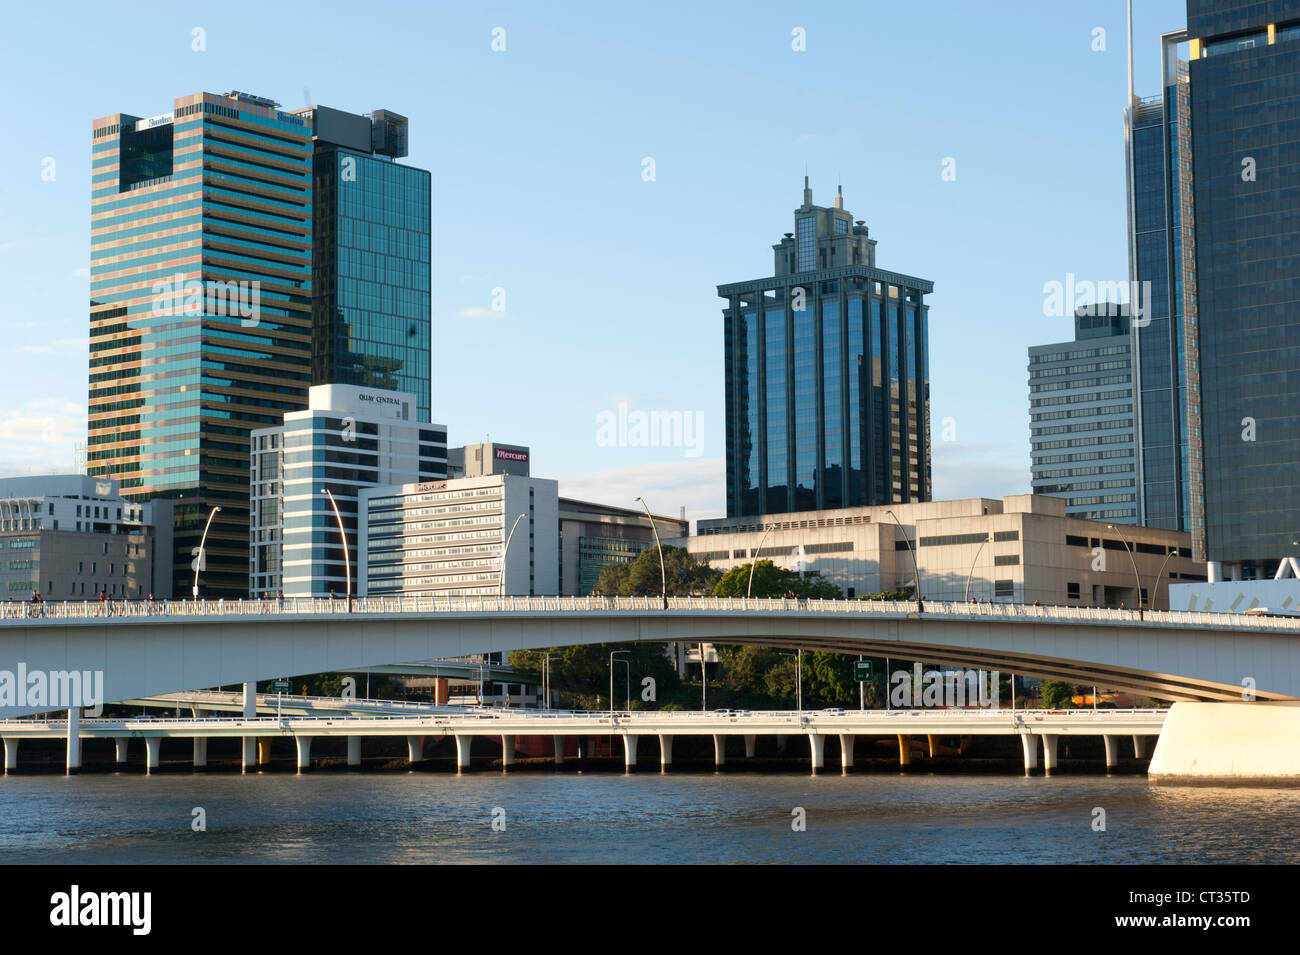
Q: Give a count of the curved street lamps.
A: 9